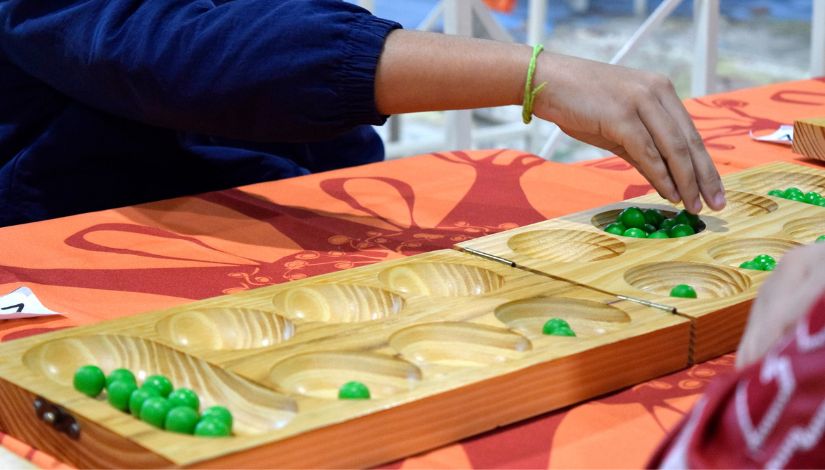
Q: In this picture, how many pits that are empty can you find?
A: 6